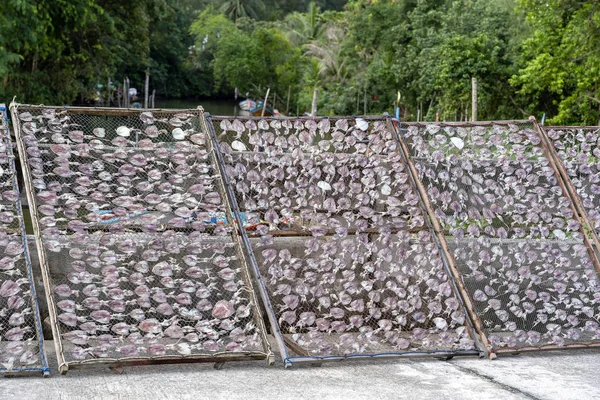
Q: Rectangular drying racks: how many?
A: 5